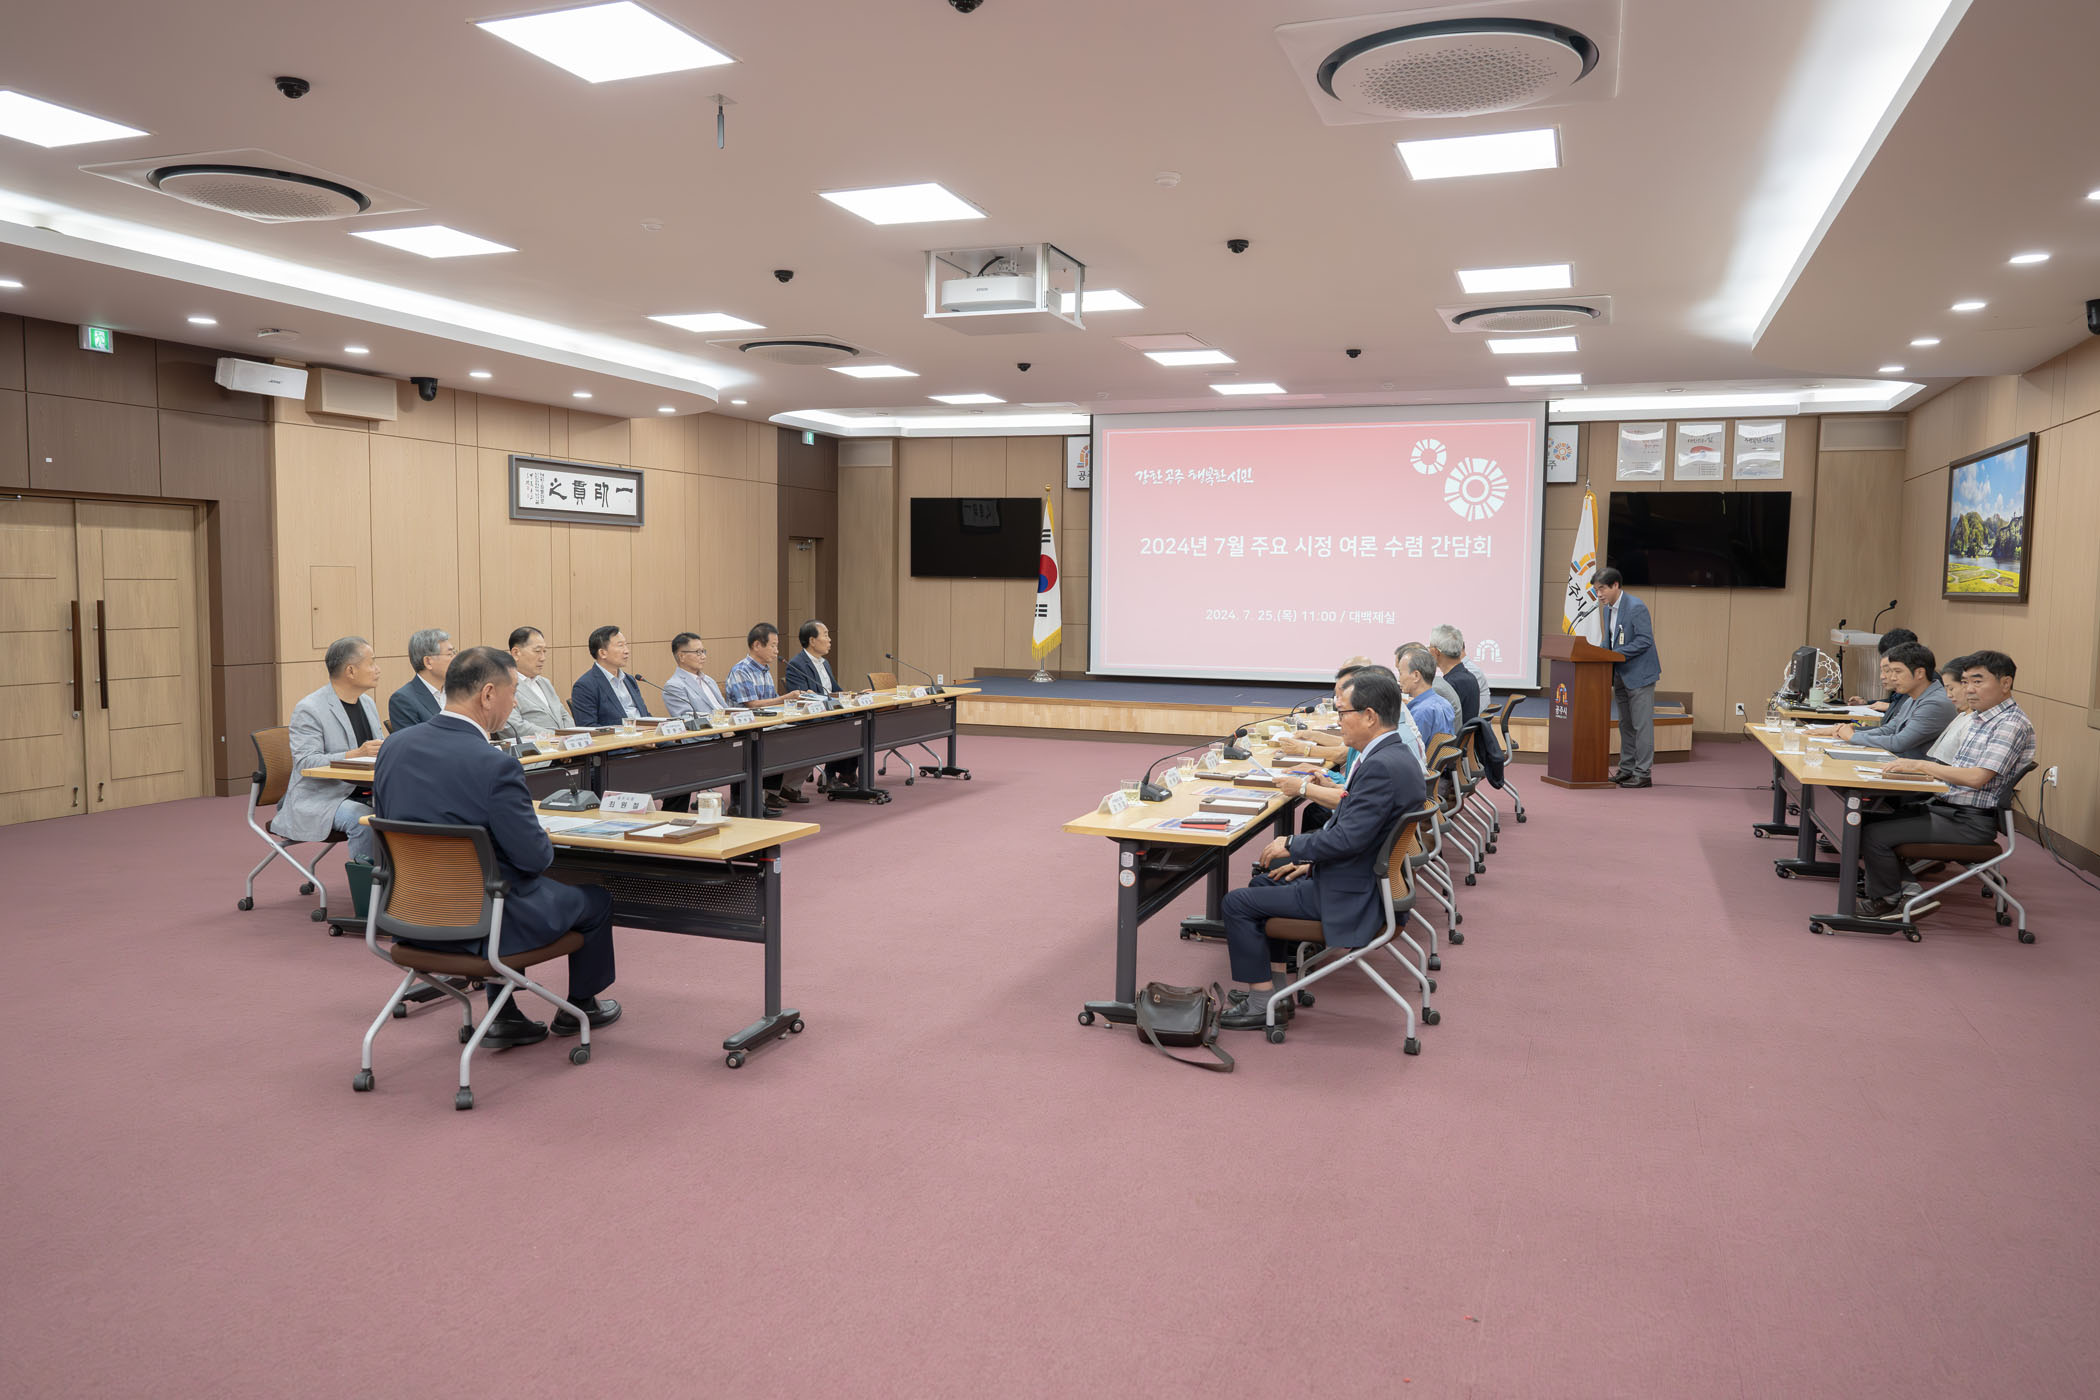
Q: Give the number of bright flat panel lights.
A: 14